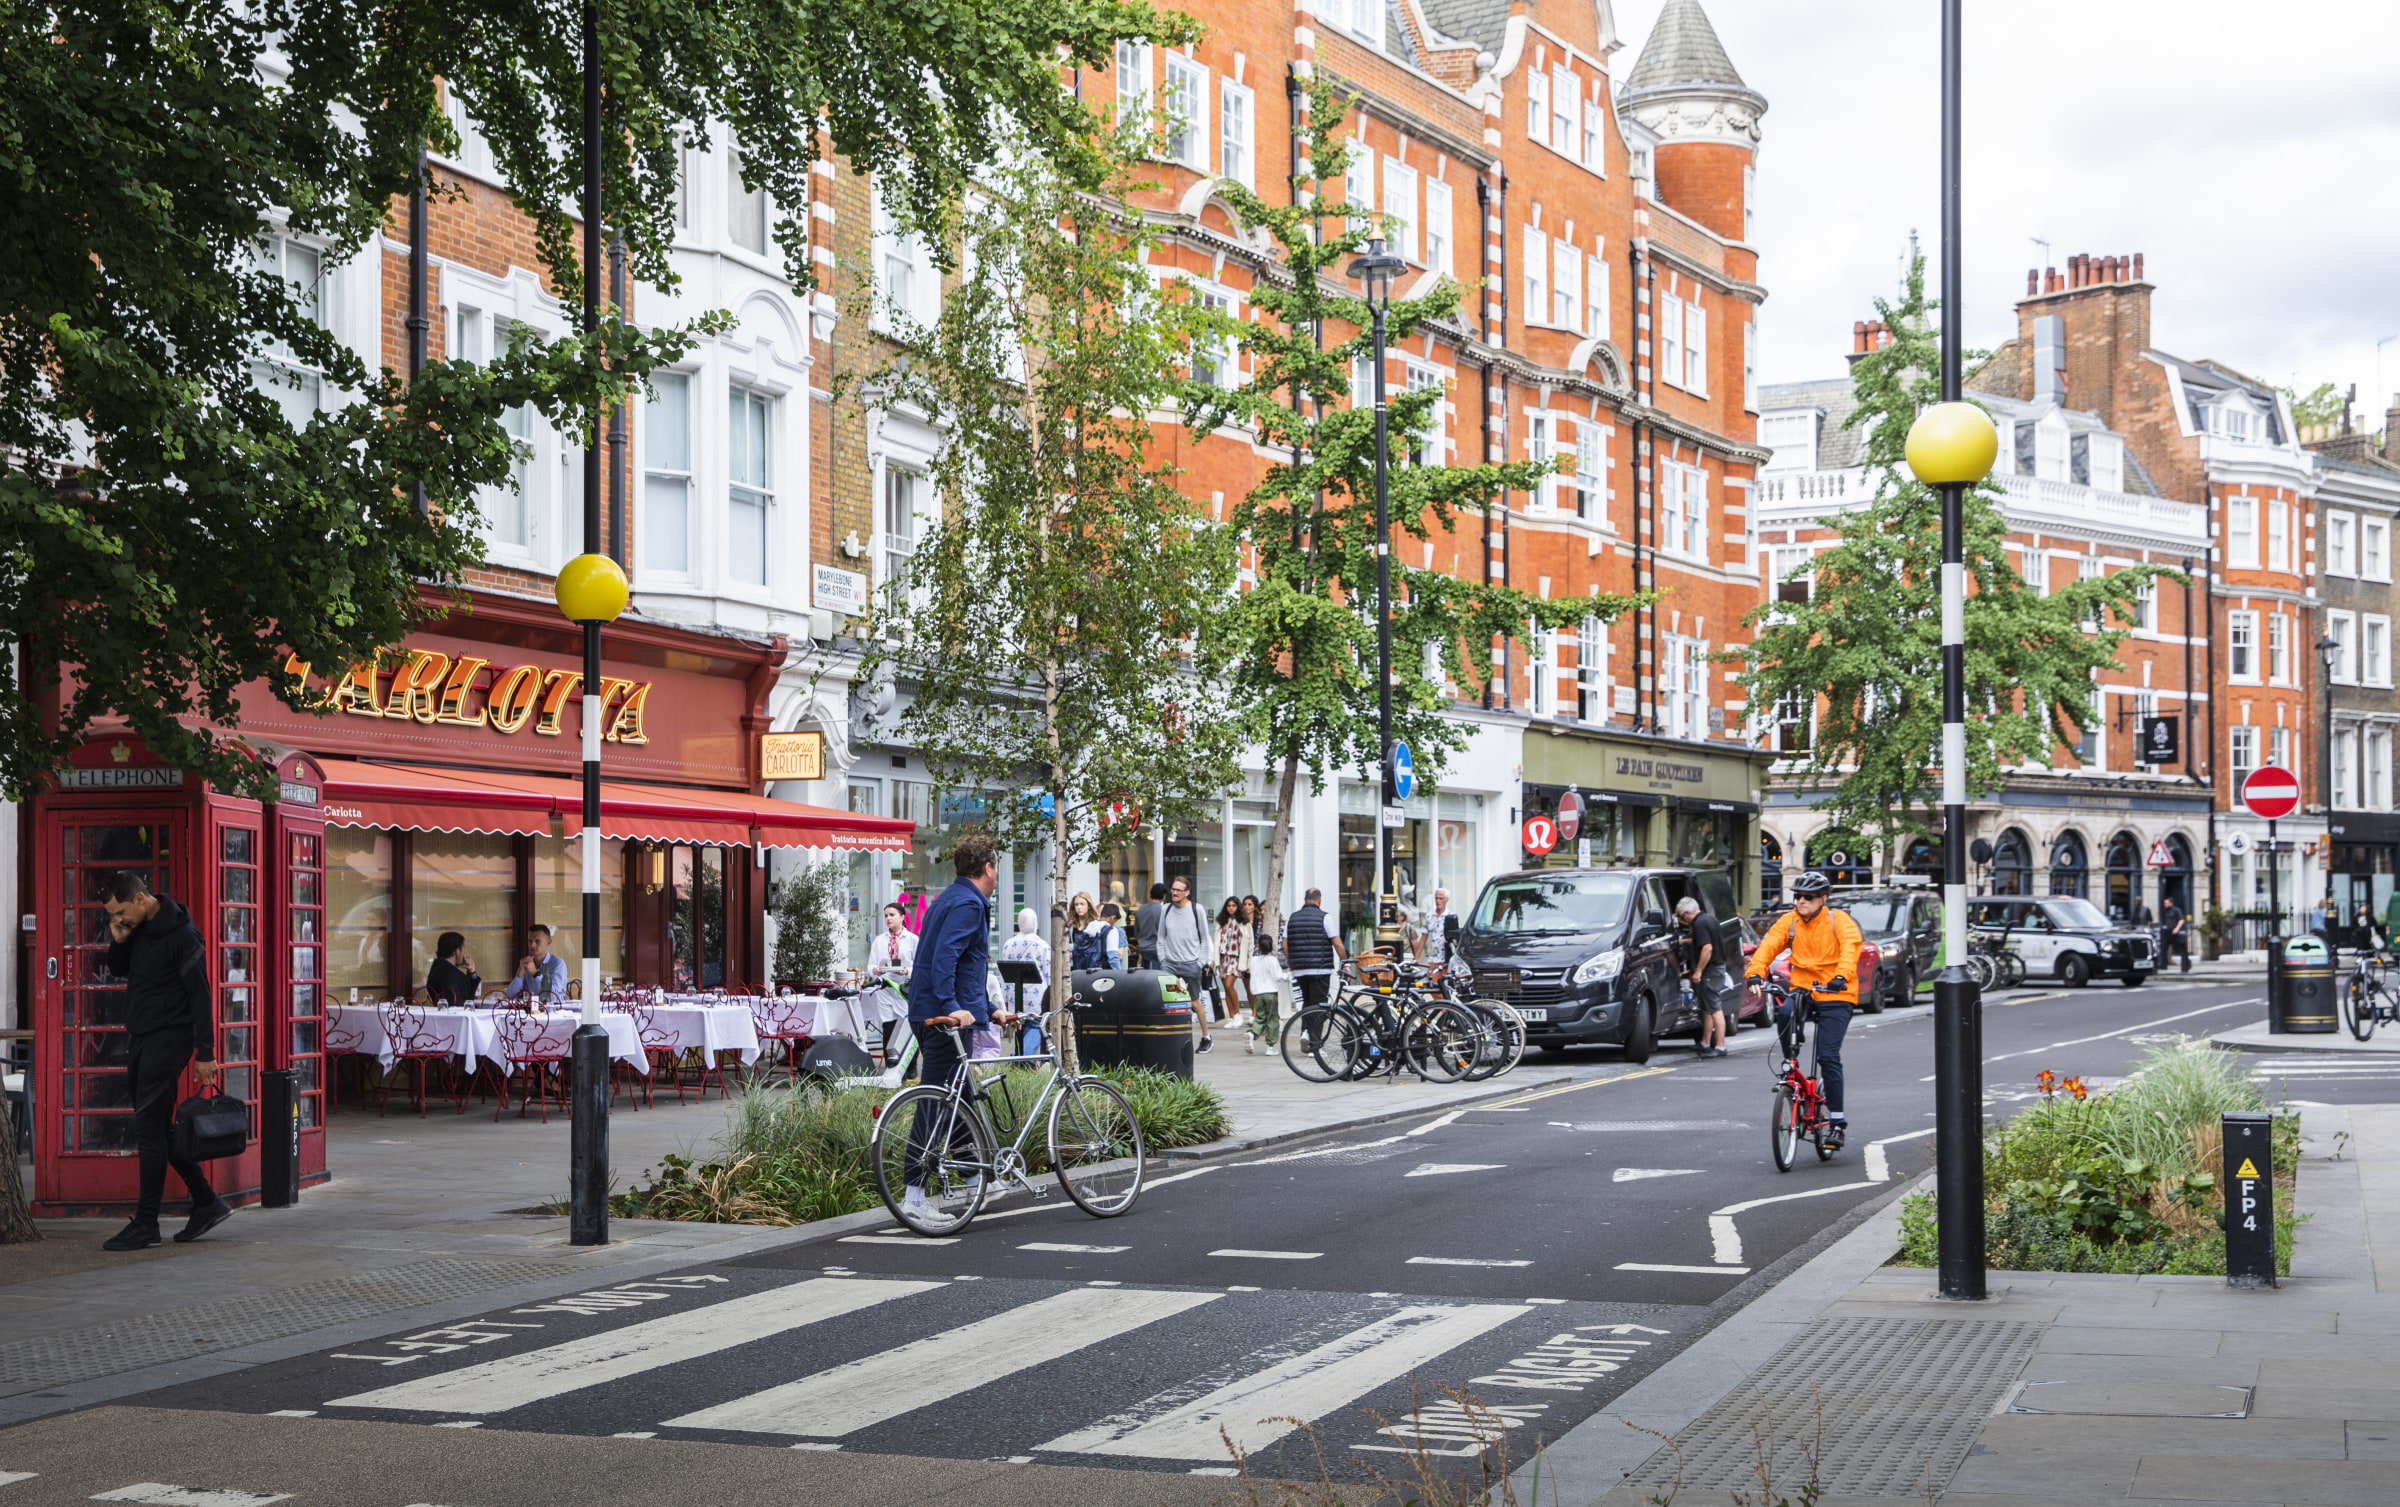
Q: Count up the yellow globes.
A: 2